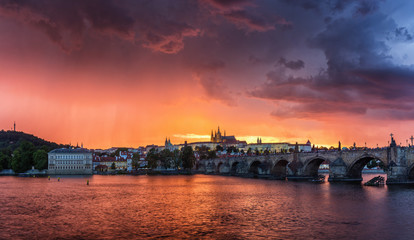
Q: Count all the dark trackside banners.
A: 0